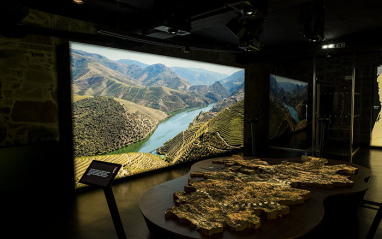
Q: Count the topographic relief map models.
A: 1